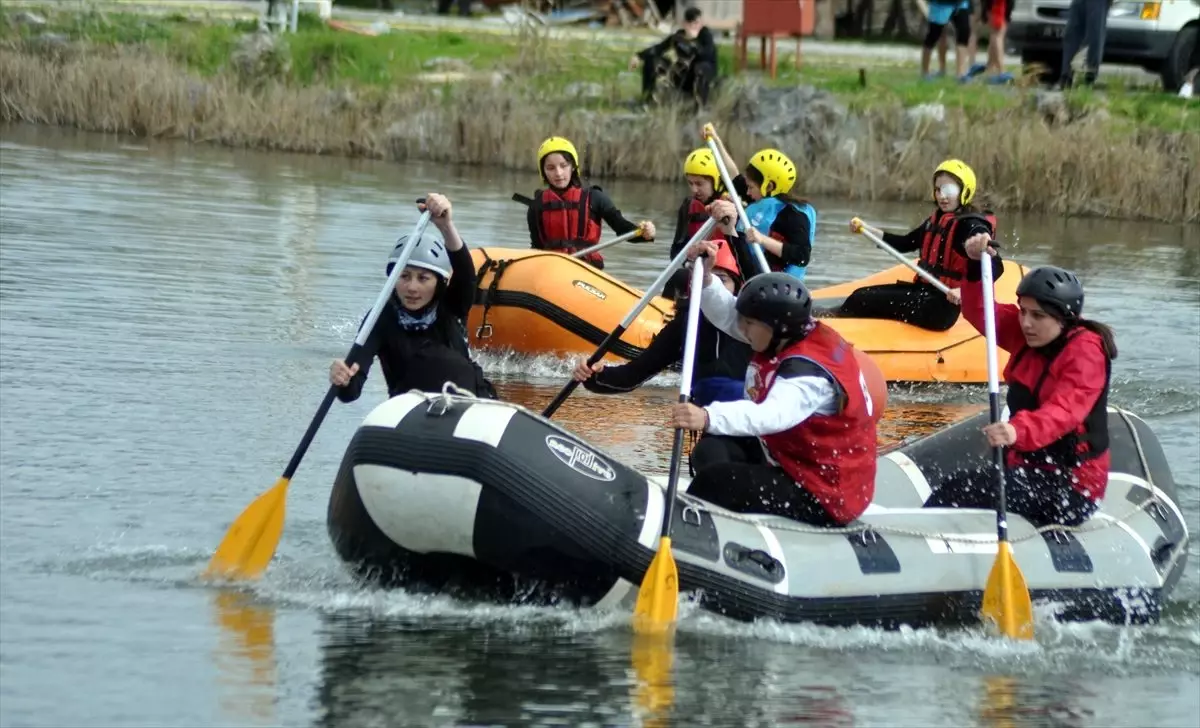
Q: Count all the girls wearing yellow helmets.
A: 4